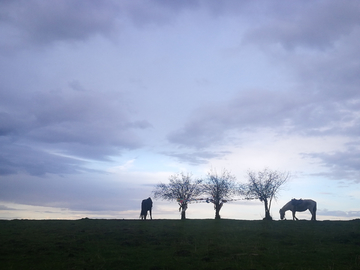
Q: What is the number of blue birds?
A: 0